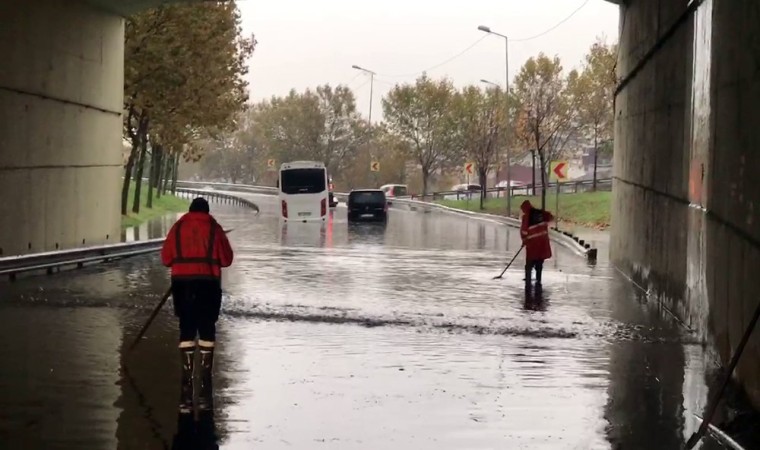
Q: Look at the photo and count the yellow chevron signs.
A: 4